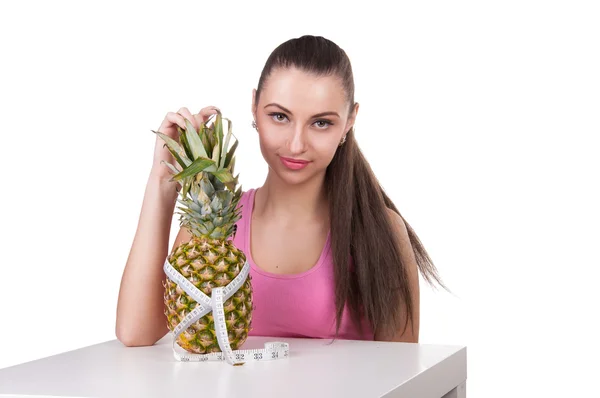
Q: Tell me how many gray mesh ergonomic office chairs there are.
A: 0